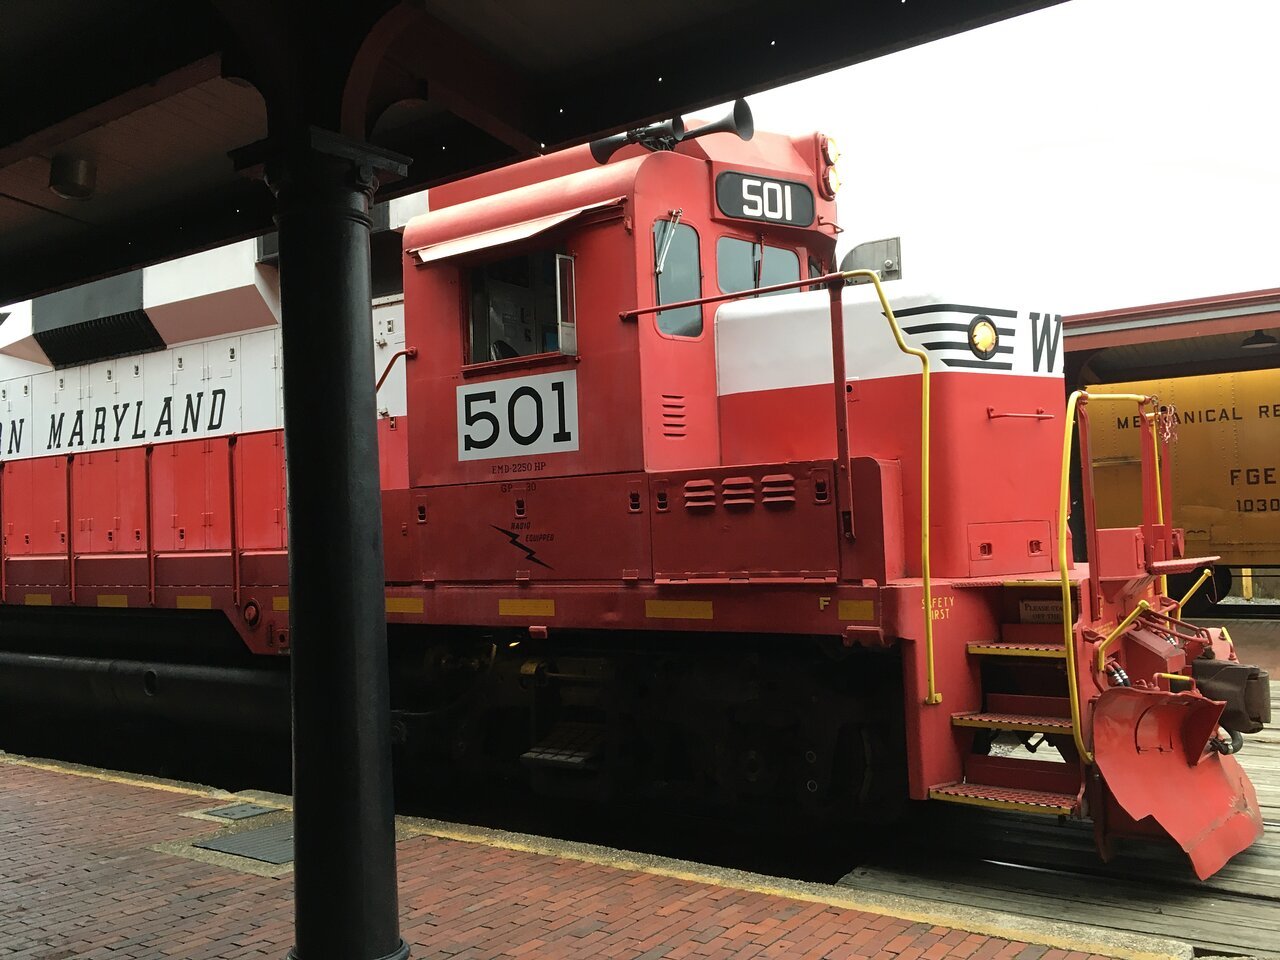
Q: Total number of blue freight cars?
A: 0